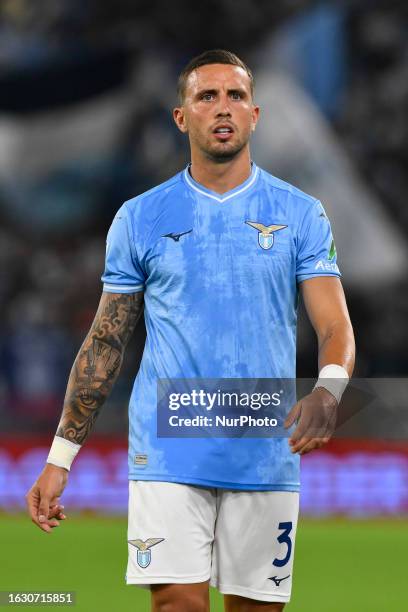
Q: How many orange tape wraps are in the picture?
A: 0